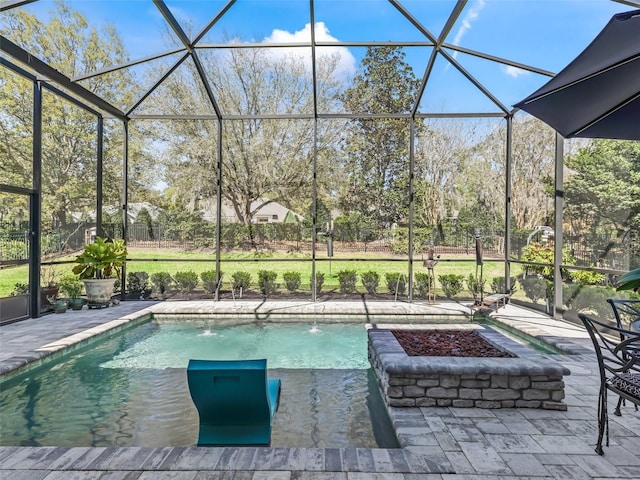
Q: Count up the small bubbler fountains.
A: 2